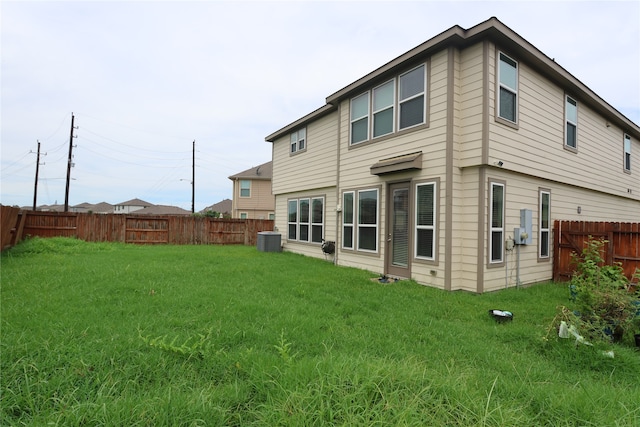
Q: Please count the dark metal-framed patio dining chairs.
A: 0